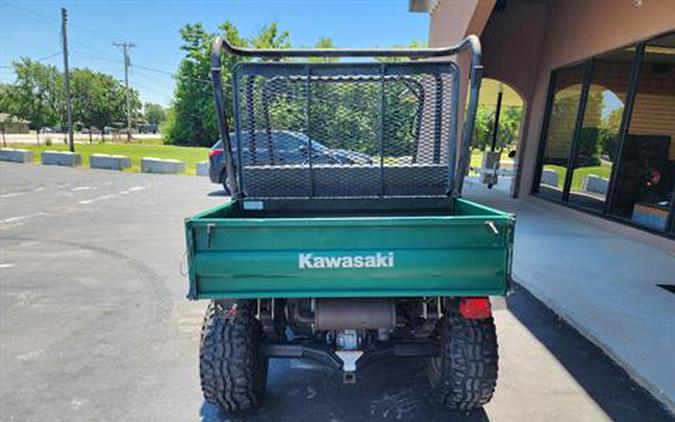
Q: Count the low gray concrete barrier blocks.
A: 5